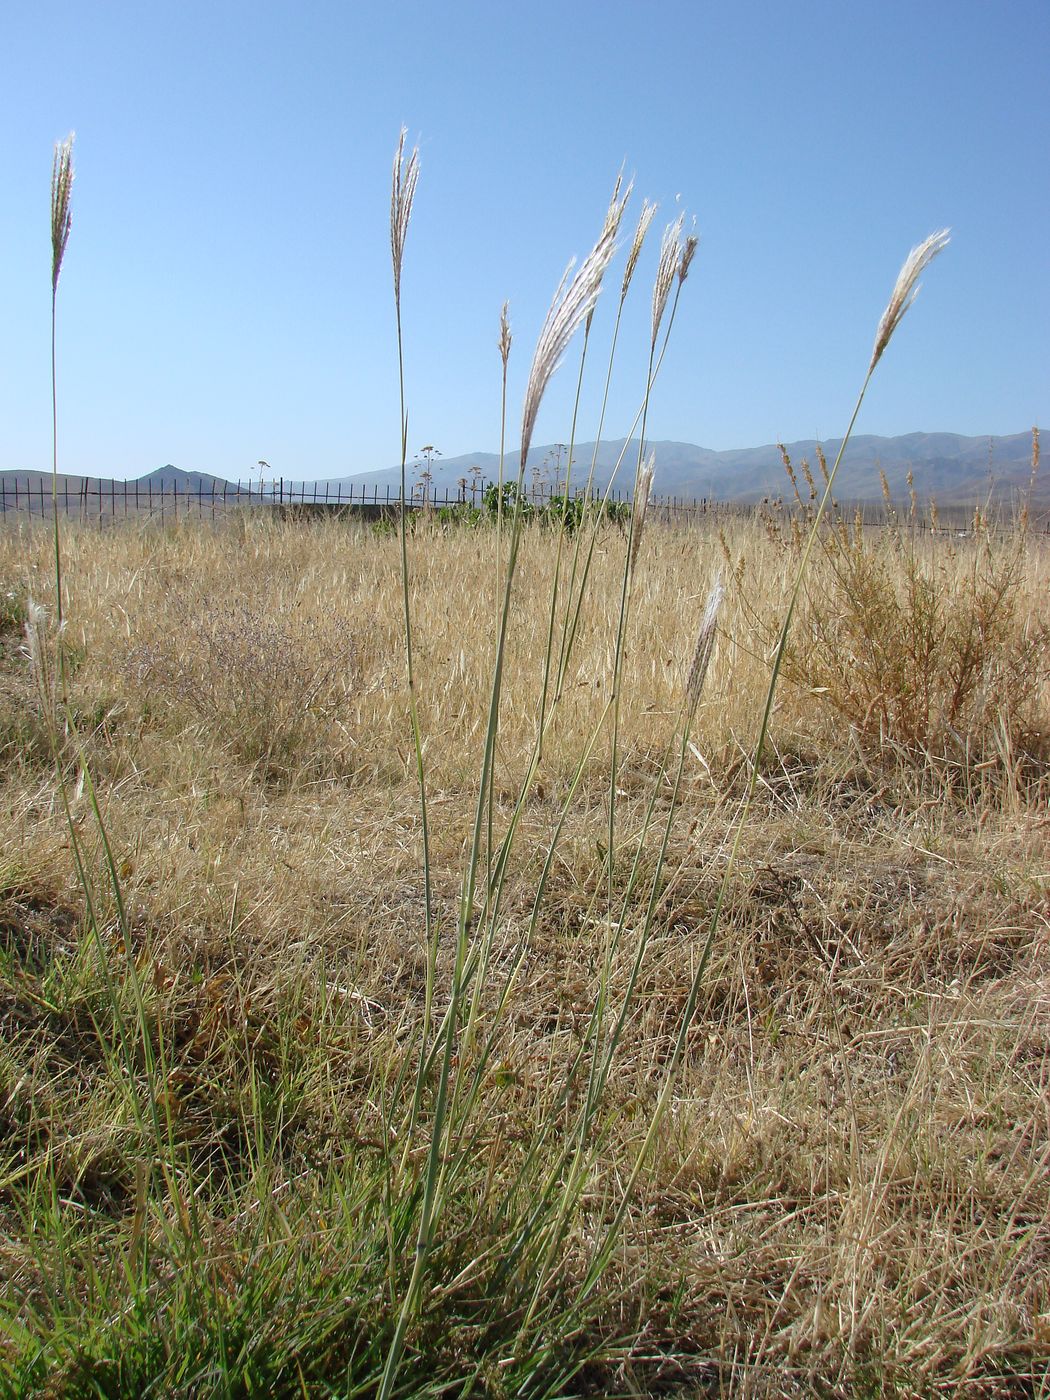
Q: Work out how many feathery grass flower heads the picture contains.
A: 12